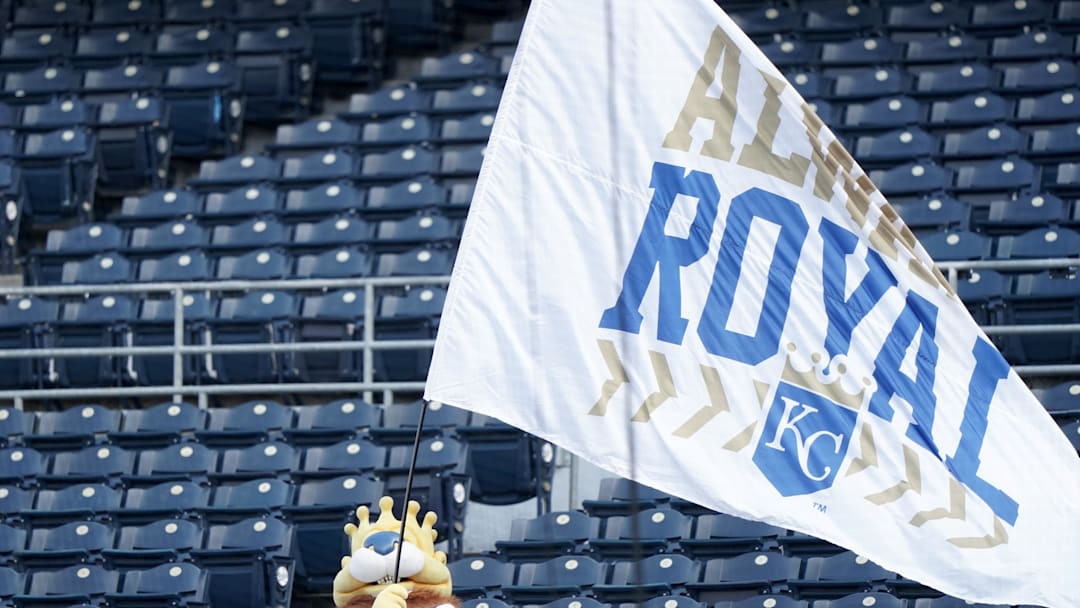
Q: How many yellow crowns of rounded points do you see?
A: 1